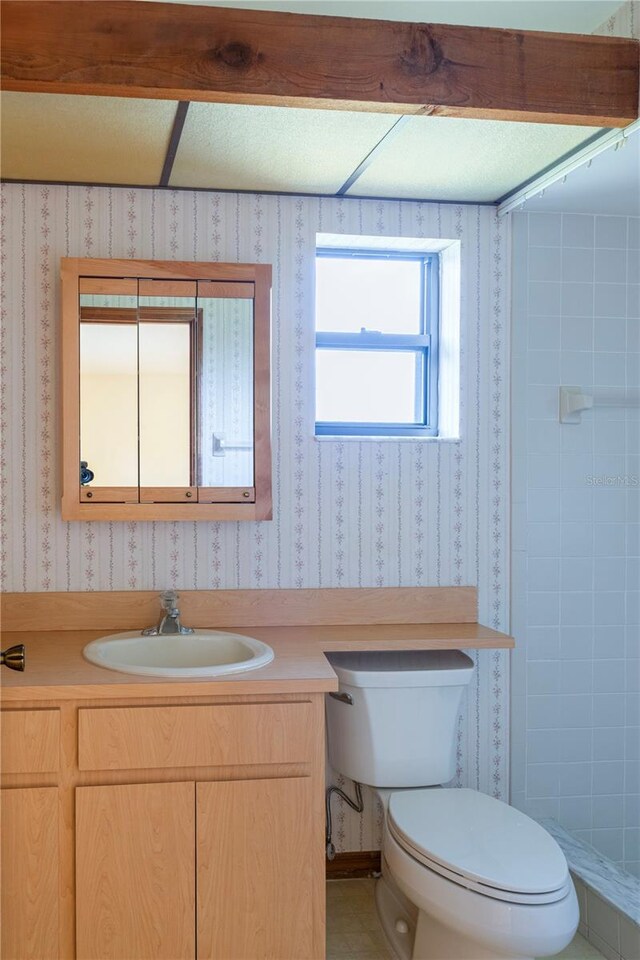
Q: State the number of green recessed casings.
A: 0